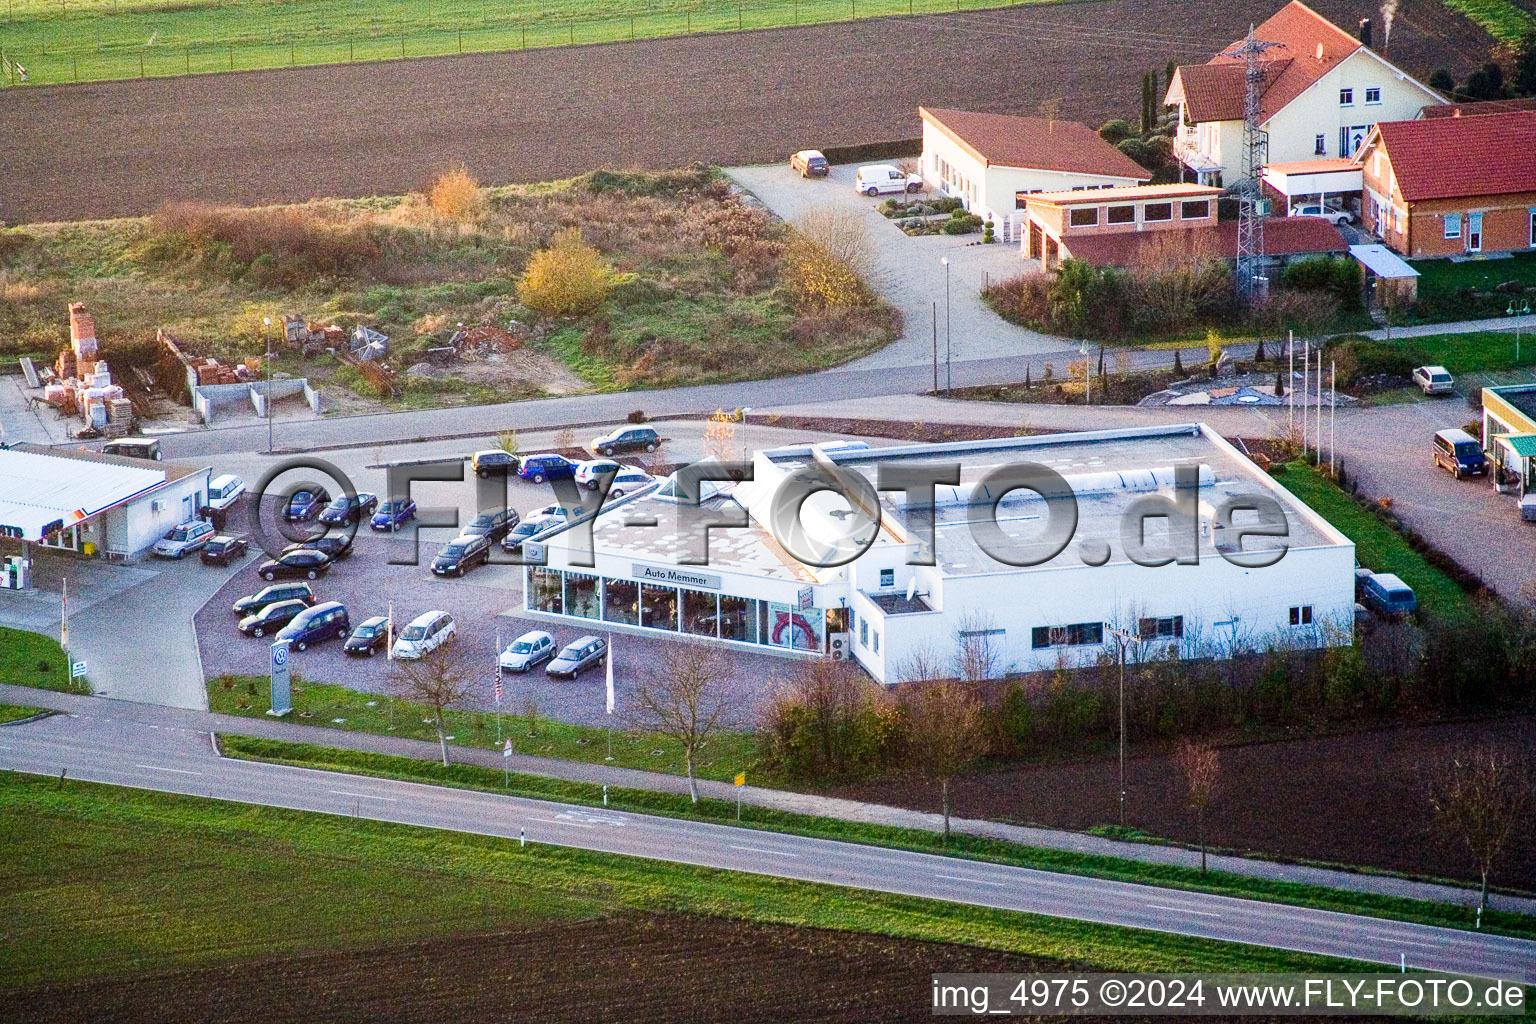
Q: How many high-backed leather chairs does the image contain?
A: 0